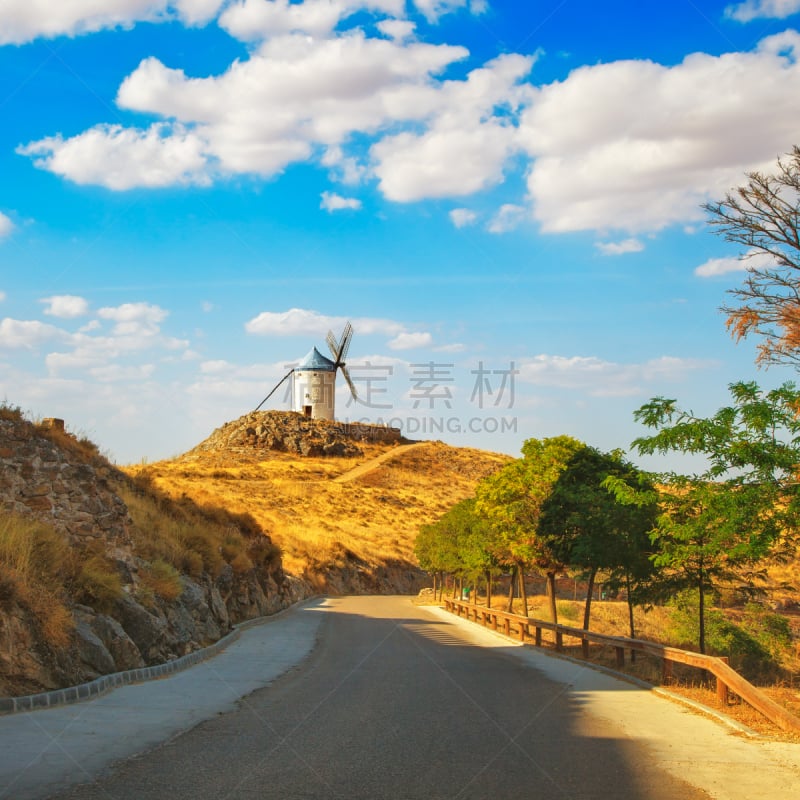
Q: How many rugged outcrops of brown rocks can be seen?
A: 2